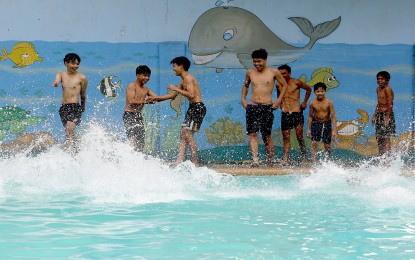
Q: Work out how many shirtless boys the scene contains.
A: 7